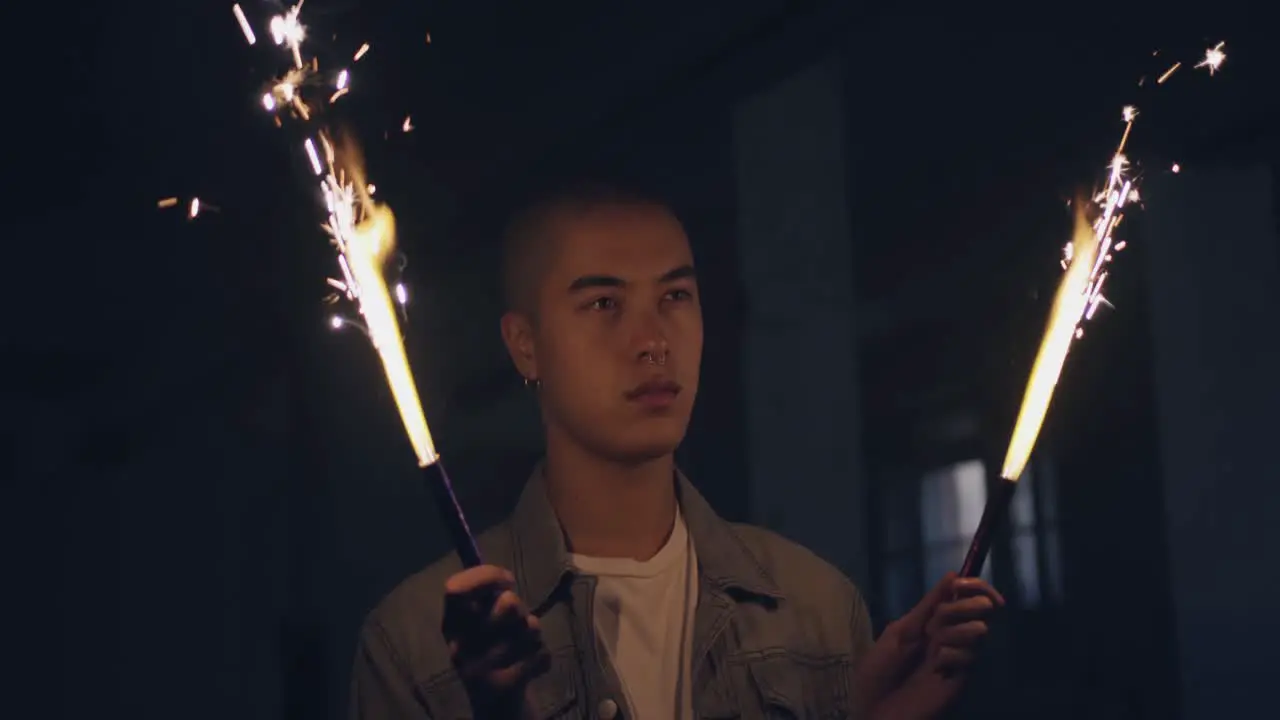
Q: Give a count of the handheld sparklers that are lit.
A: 2